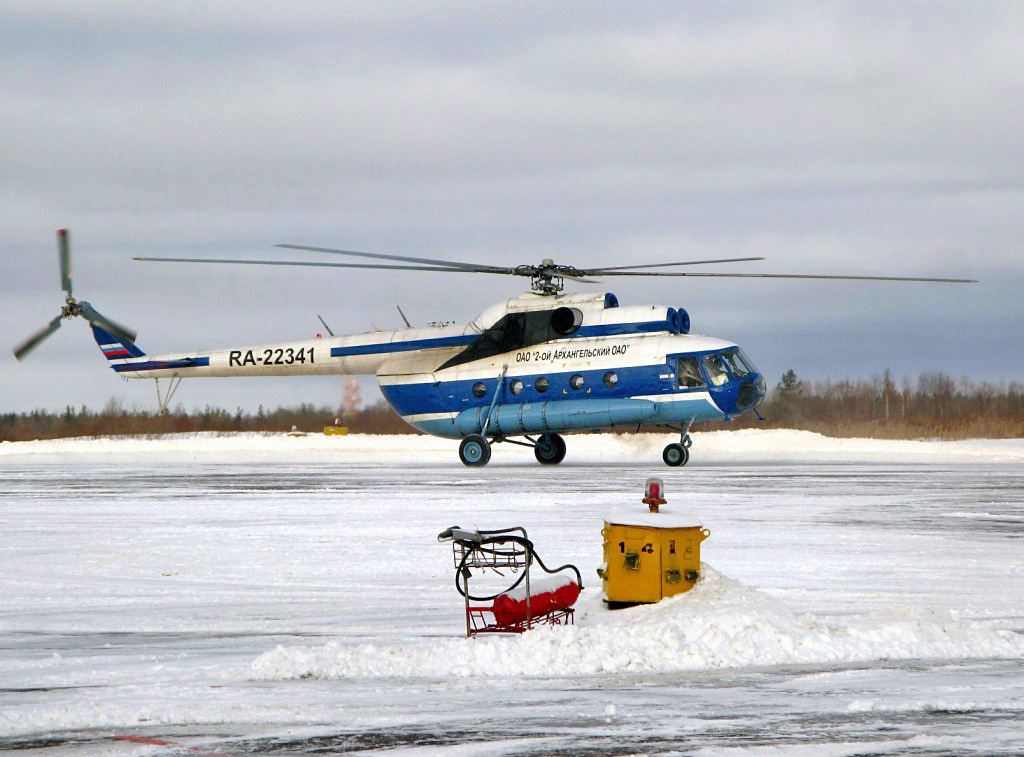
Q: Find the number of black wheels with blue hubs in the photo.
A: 3